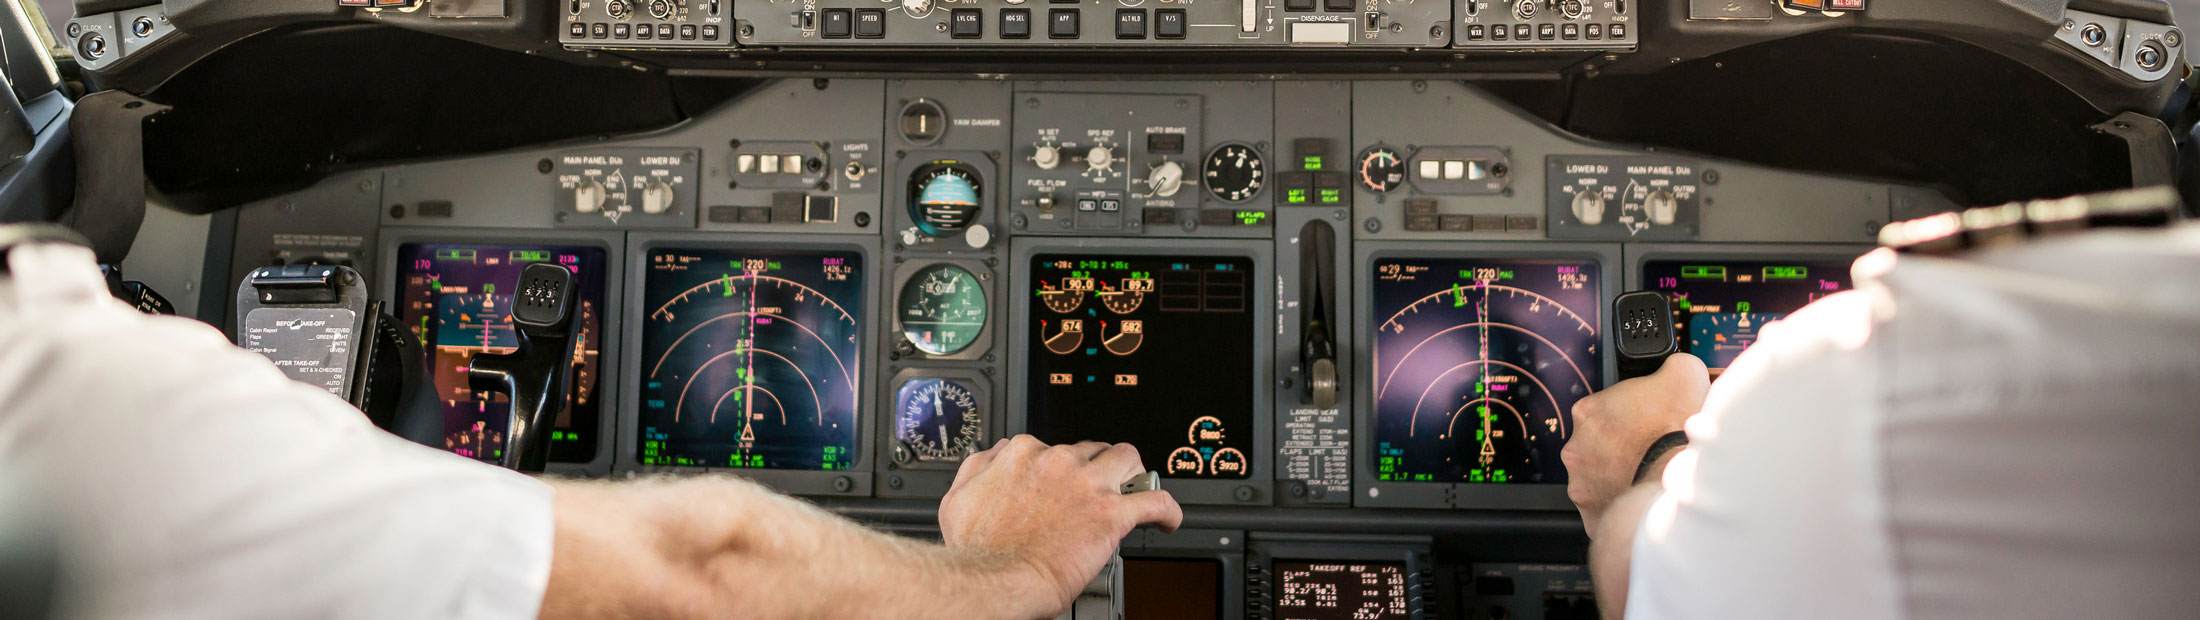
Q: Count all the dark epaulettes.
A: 2